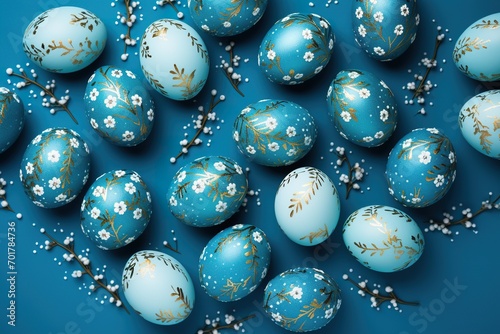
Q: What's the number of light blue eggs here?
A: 7